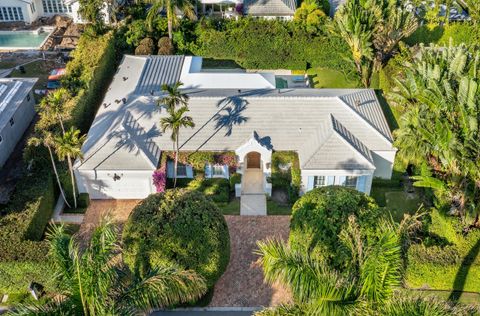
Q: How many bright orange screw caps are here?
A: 0